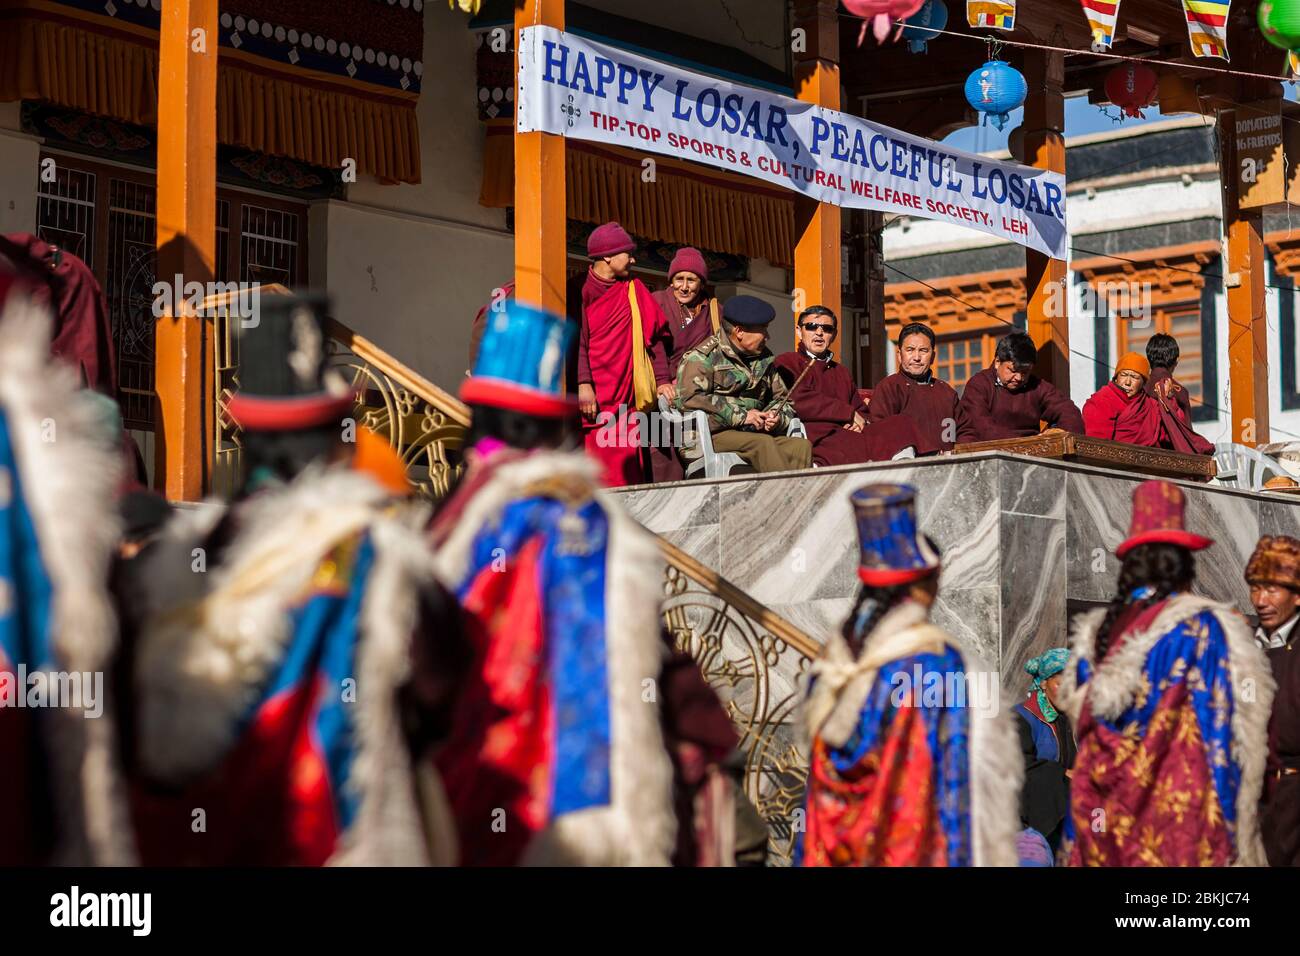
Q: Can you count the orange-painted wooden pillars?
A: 5